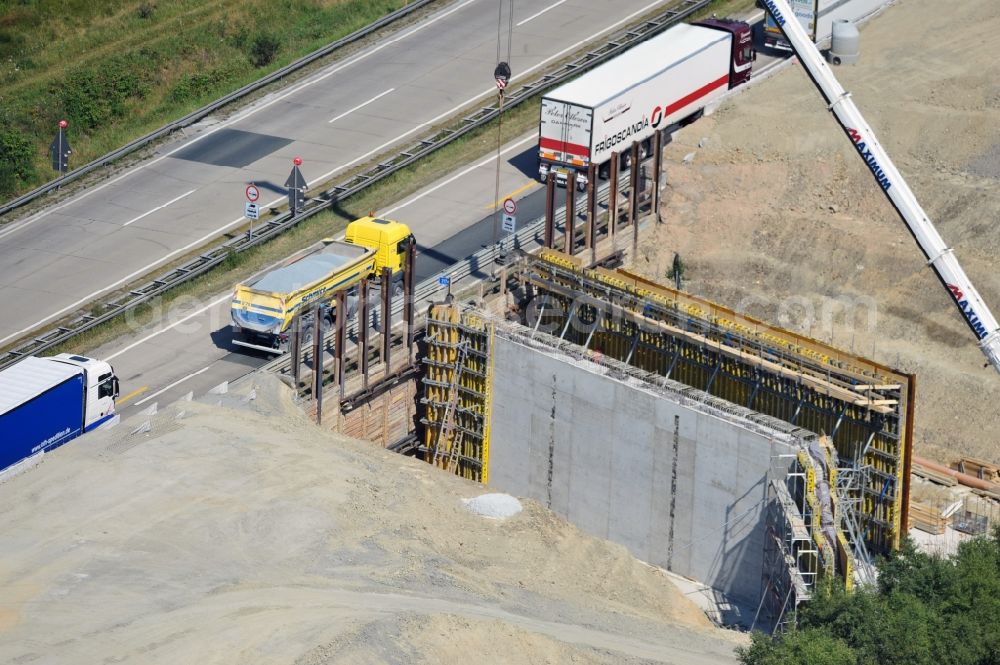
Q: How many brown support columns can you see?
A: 12